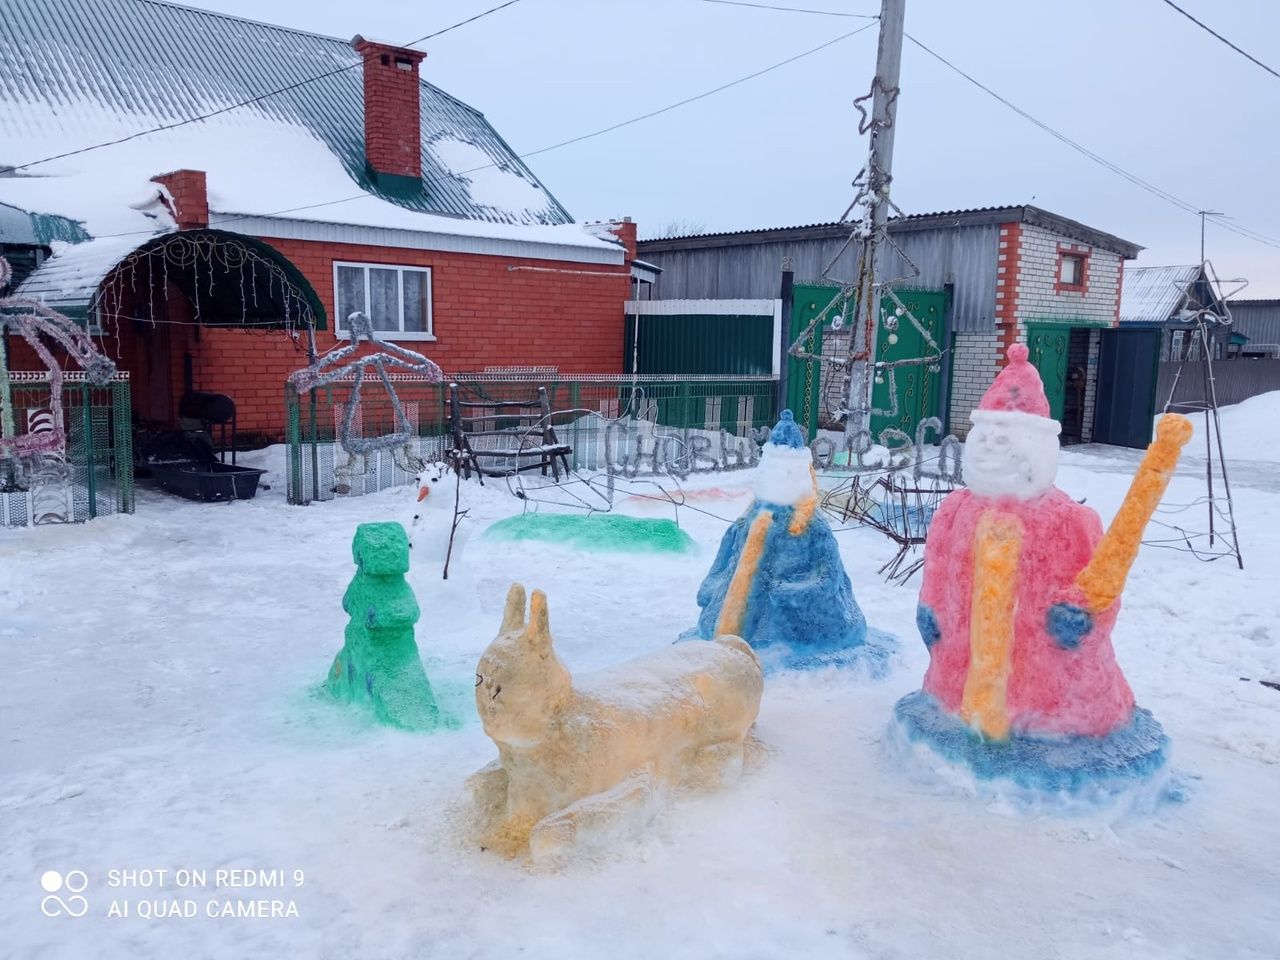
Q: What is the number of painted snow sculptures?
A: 4